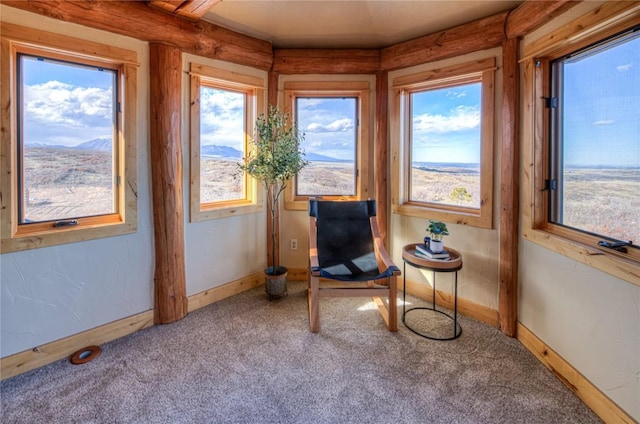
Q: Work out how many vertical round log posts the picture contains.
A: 4